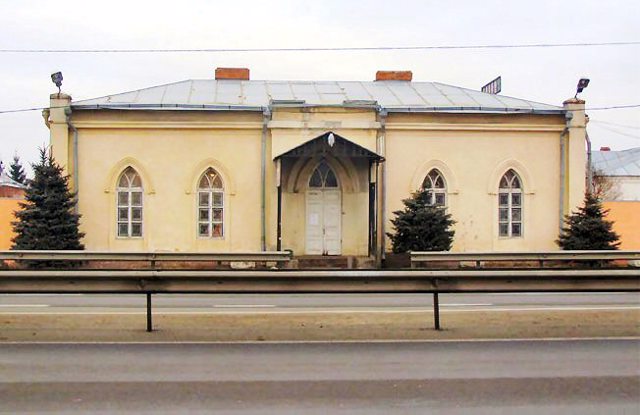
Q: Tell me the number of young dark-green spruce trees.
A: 3